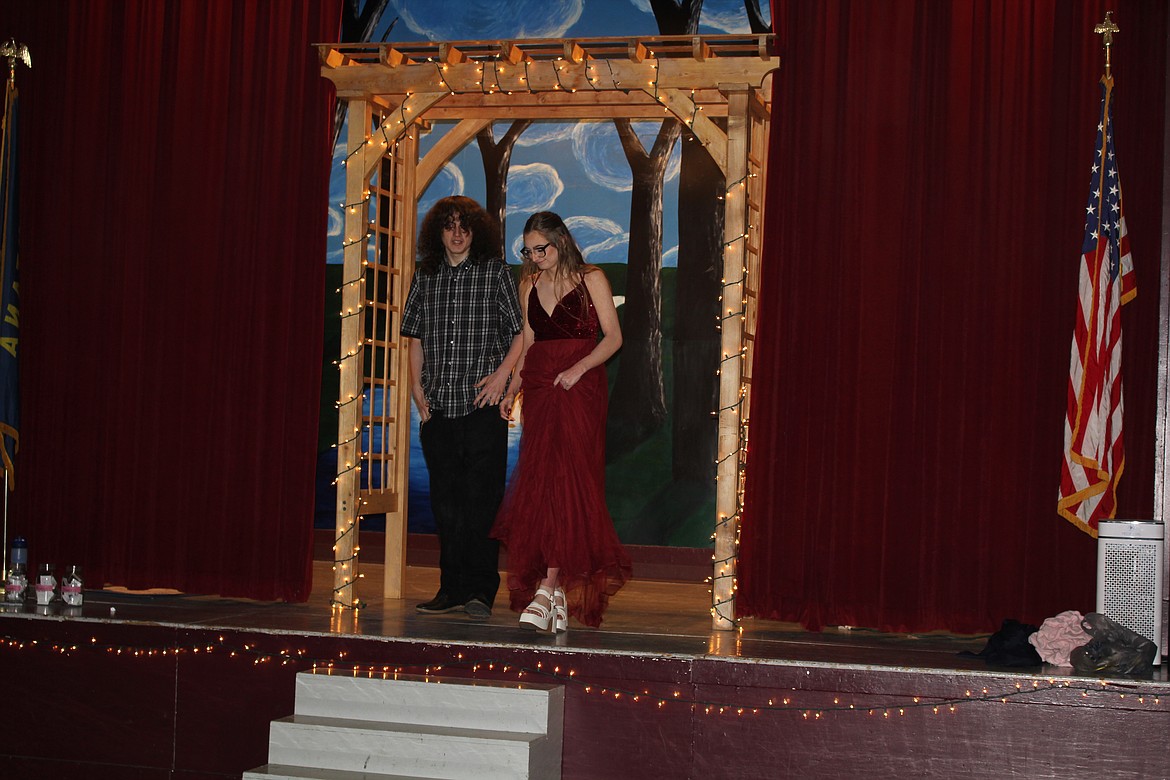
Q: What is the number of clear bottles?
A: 3